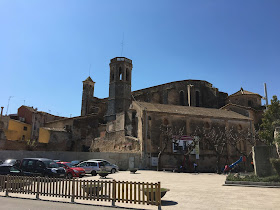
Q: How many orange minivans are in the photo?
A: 0